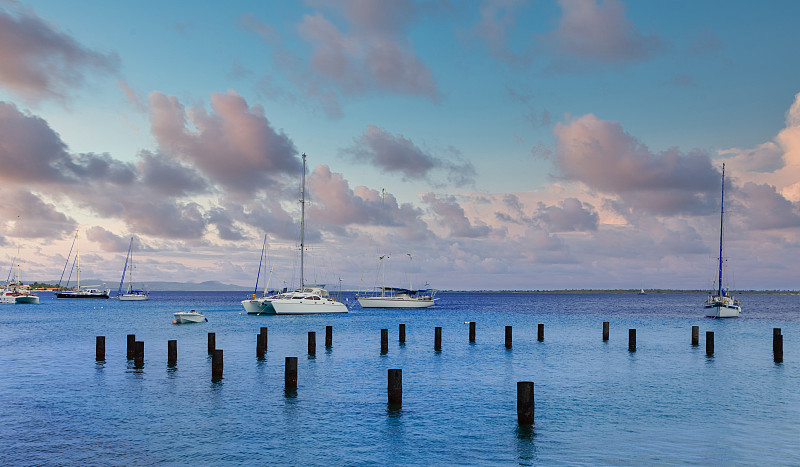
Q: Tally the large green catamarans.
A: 0